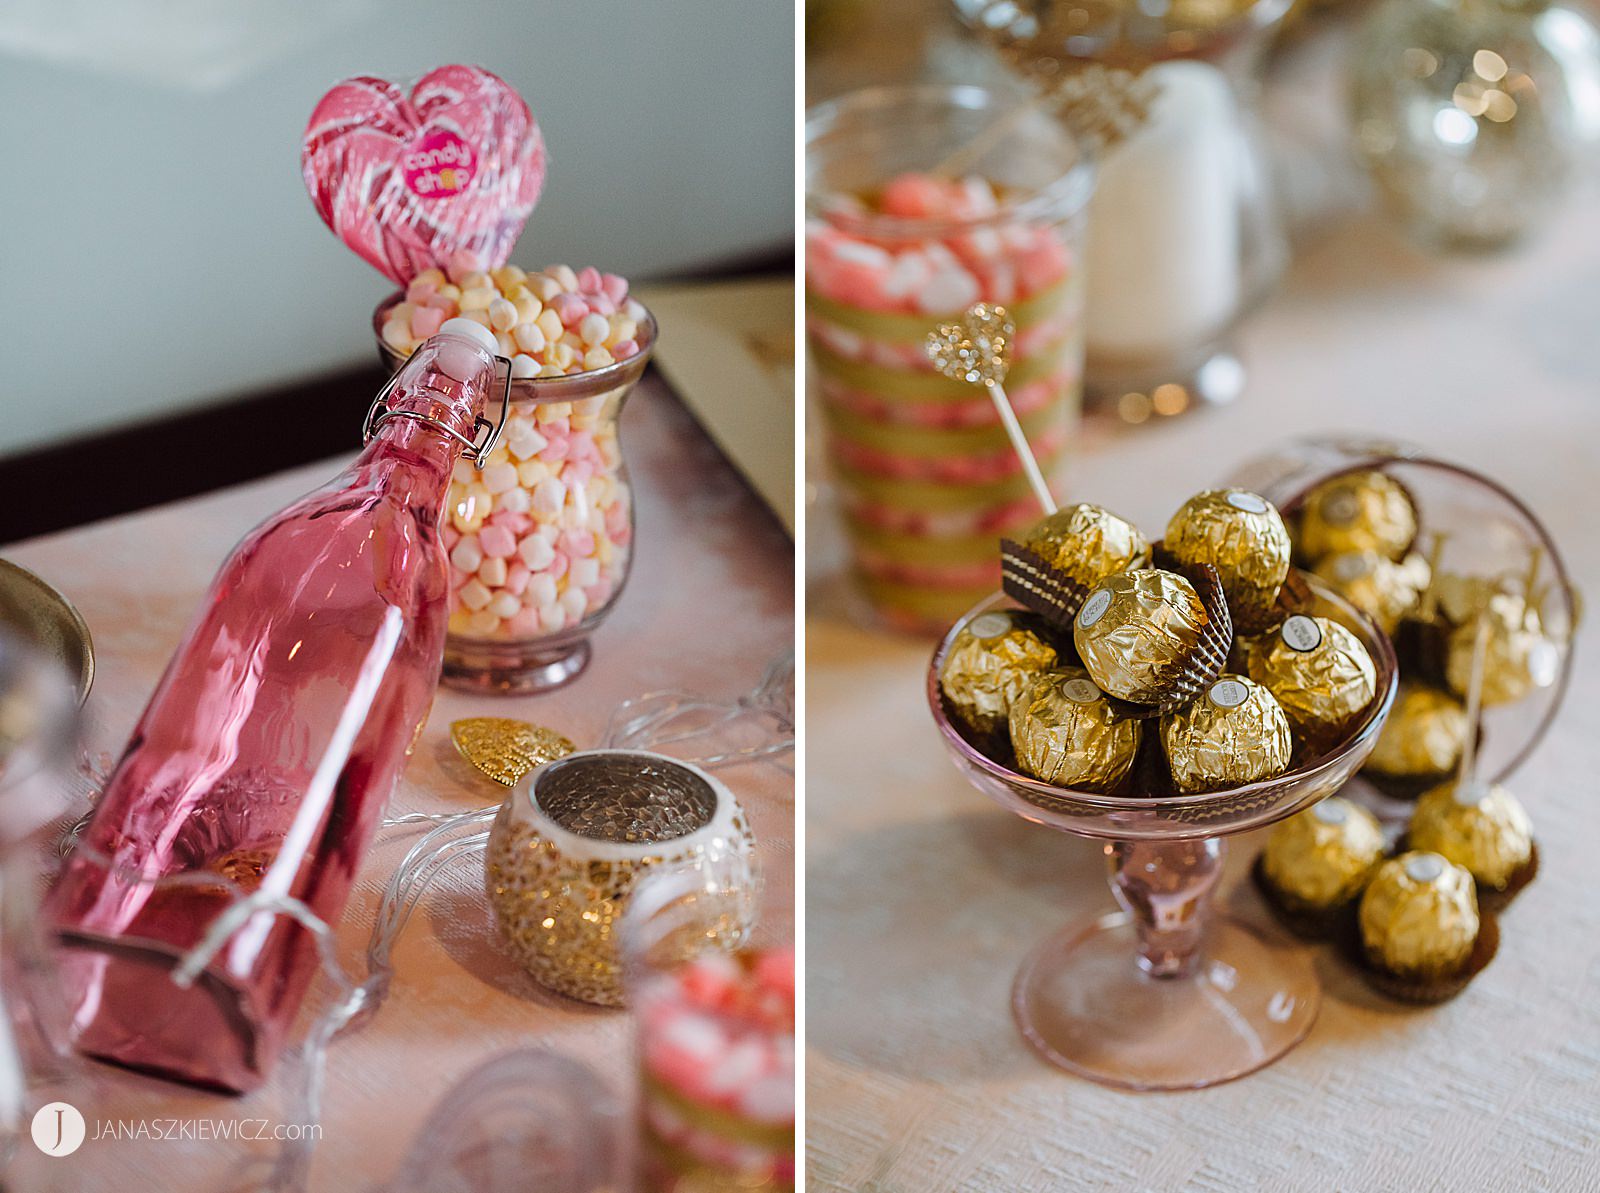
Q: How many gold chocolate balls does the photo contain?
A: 14